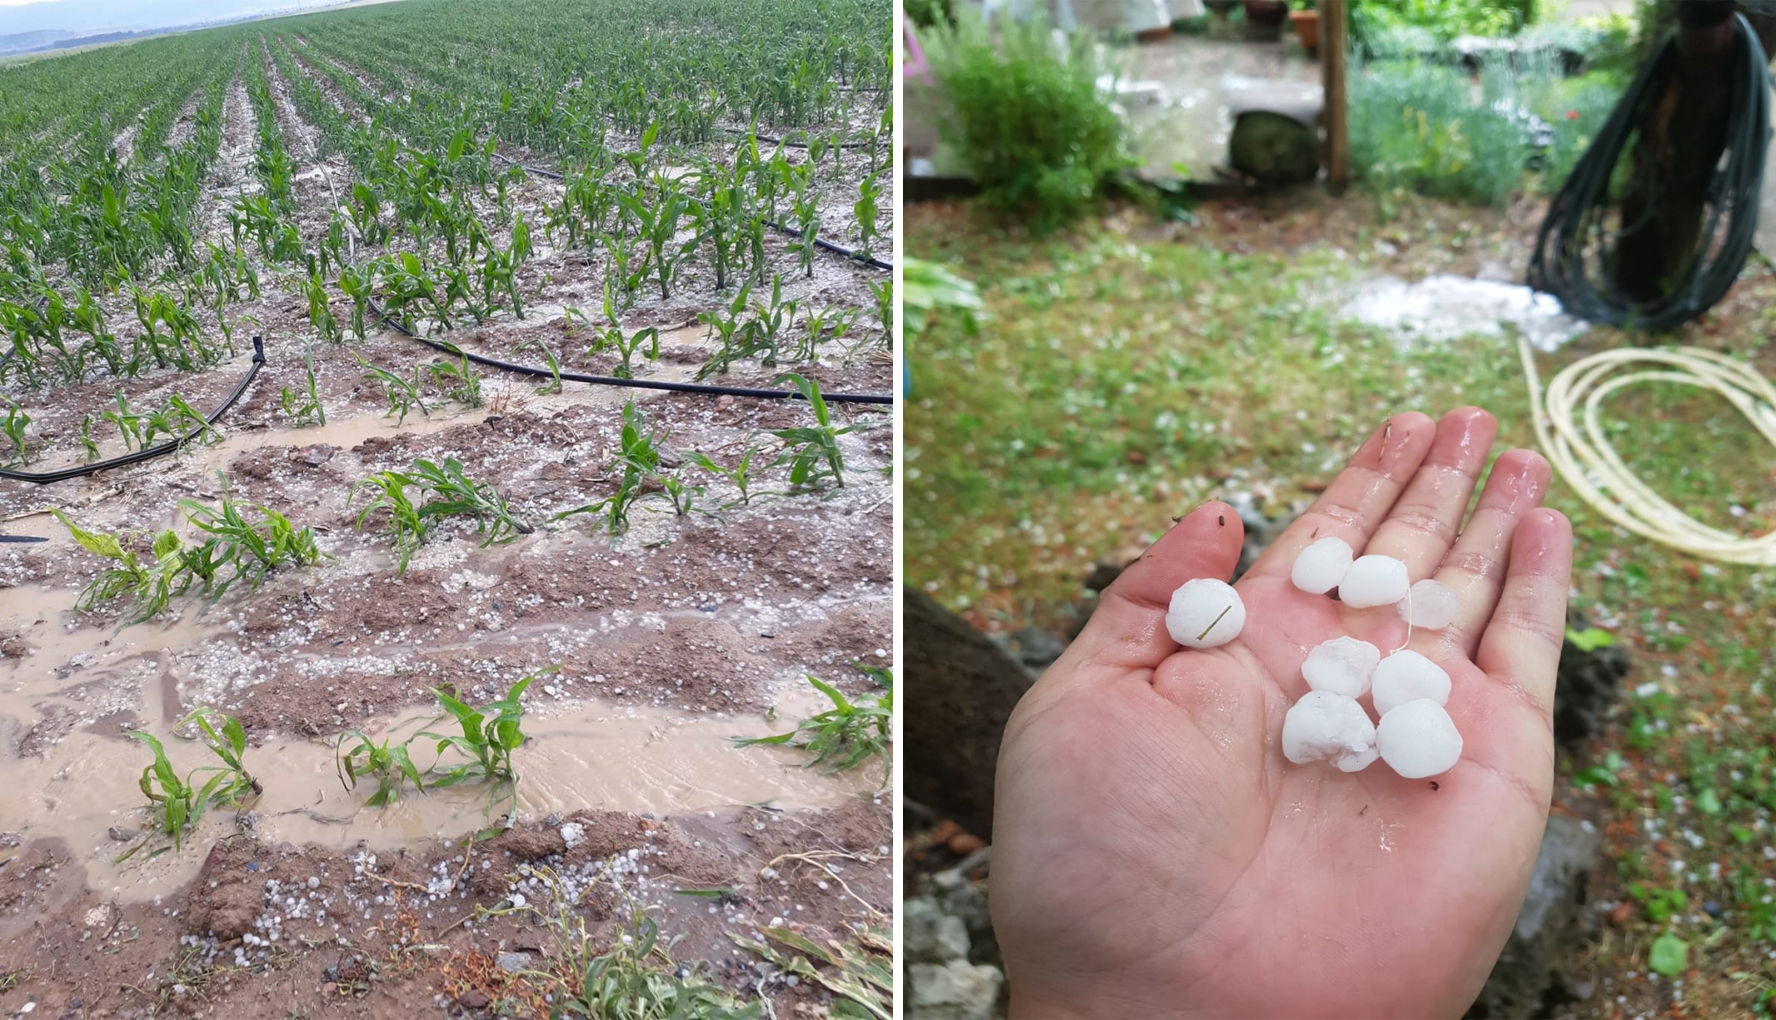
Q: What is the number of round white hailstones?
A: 8